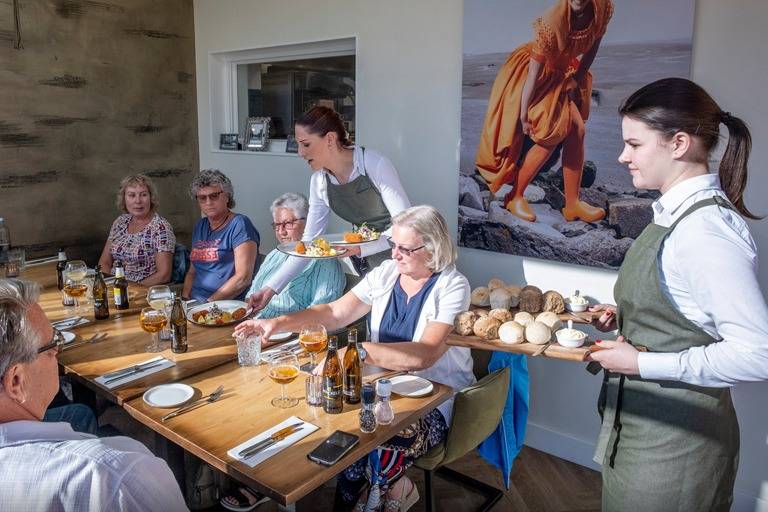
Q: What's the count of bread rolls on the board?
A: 14